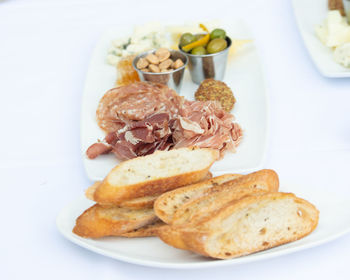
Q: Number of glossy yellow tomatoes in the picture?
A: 0